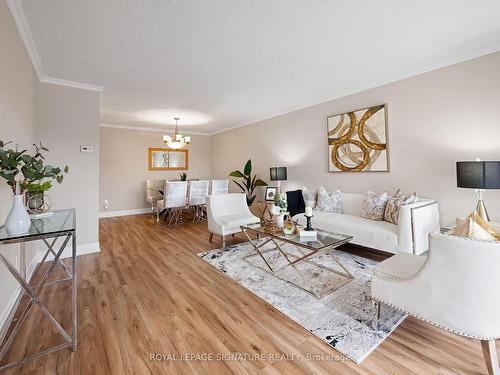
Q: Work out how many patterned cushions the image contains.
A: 4